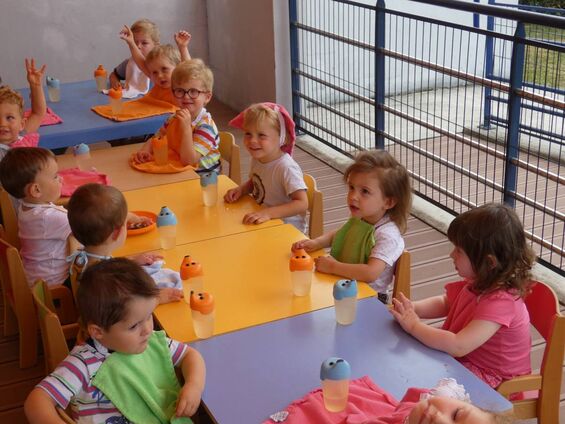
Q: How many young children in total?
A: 11